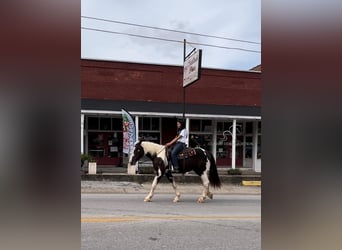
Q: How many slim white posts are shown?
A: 4